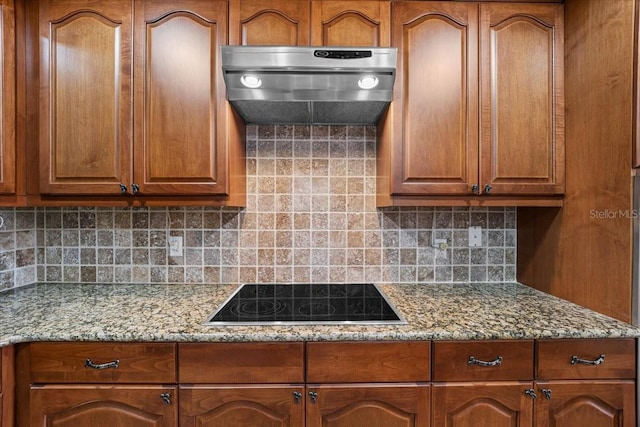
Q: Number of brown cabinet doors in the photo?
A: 11